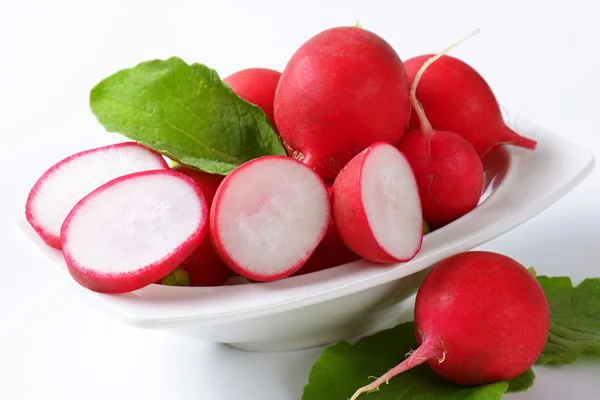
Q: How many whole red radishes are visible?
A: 5